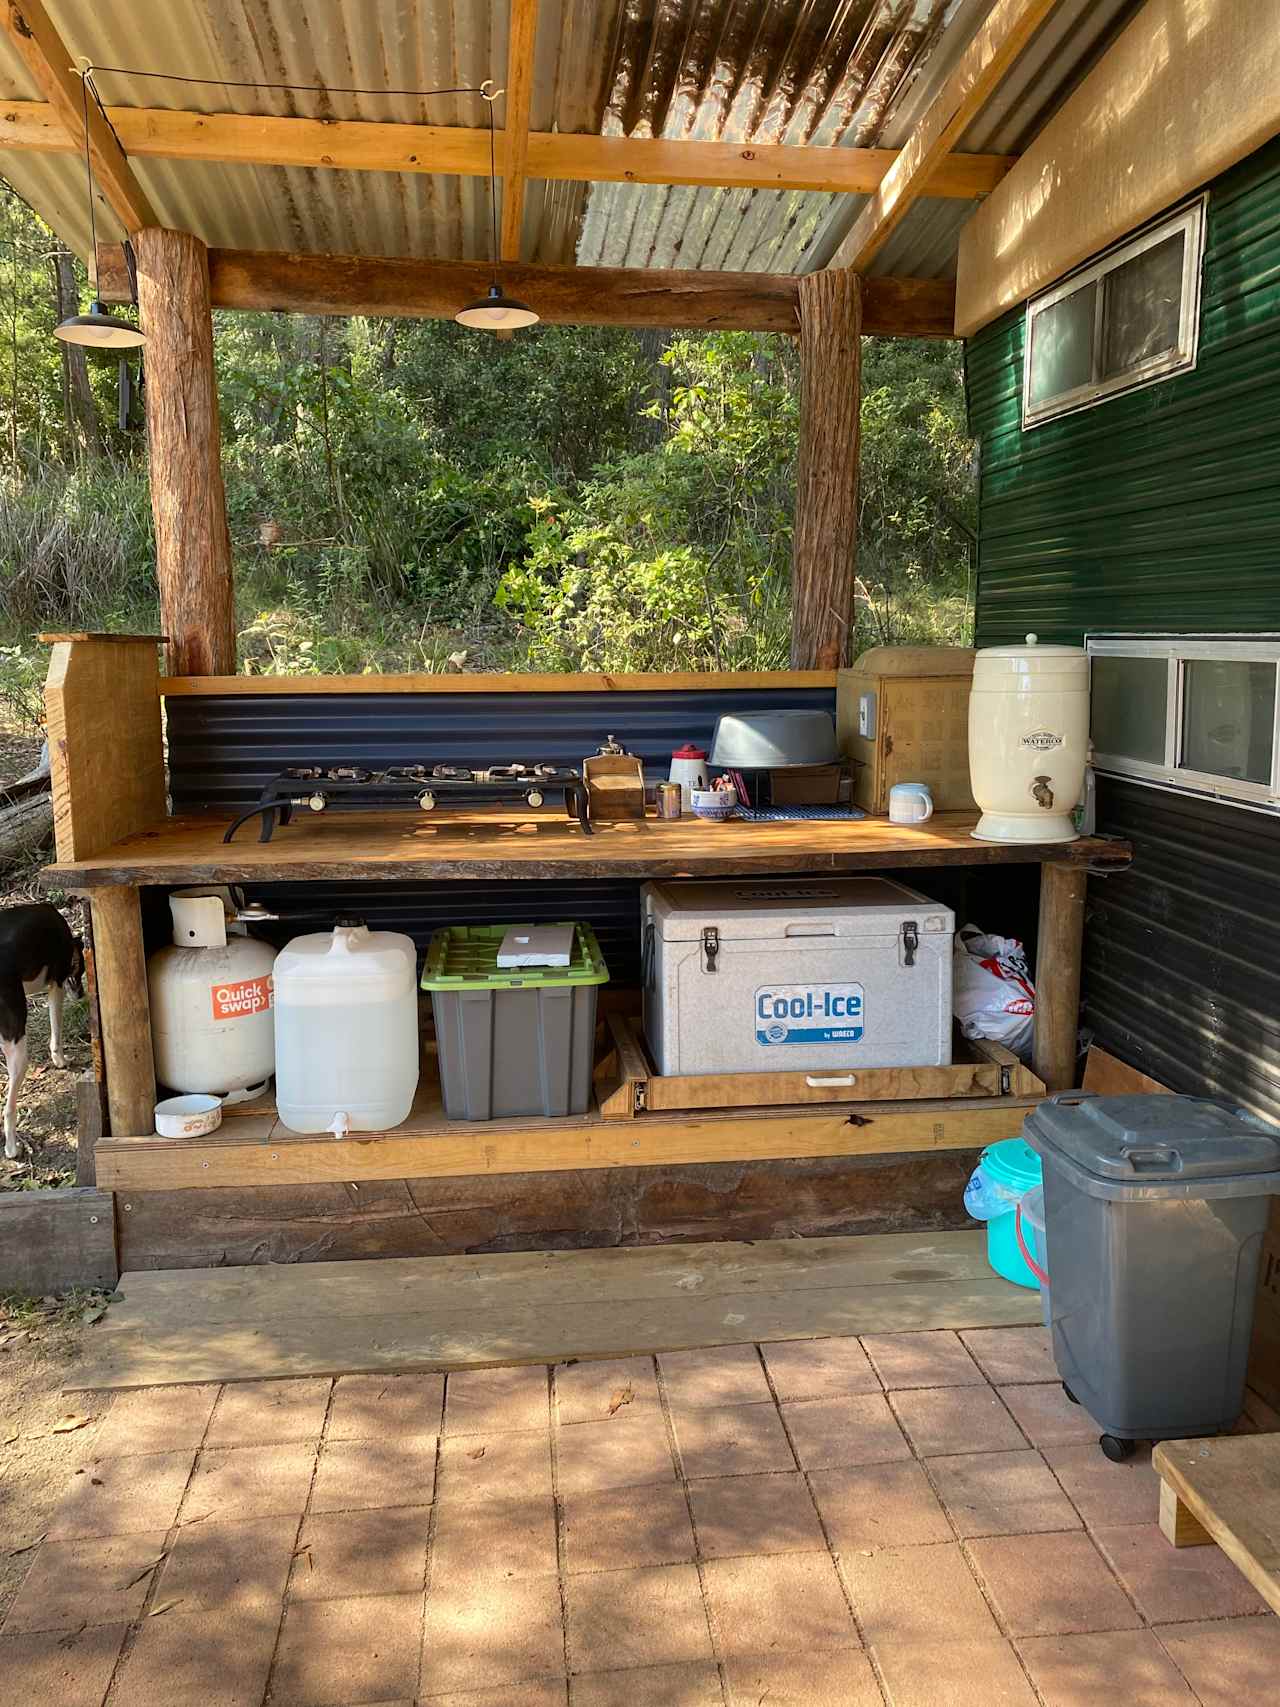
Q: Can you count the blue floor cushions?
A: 0